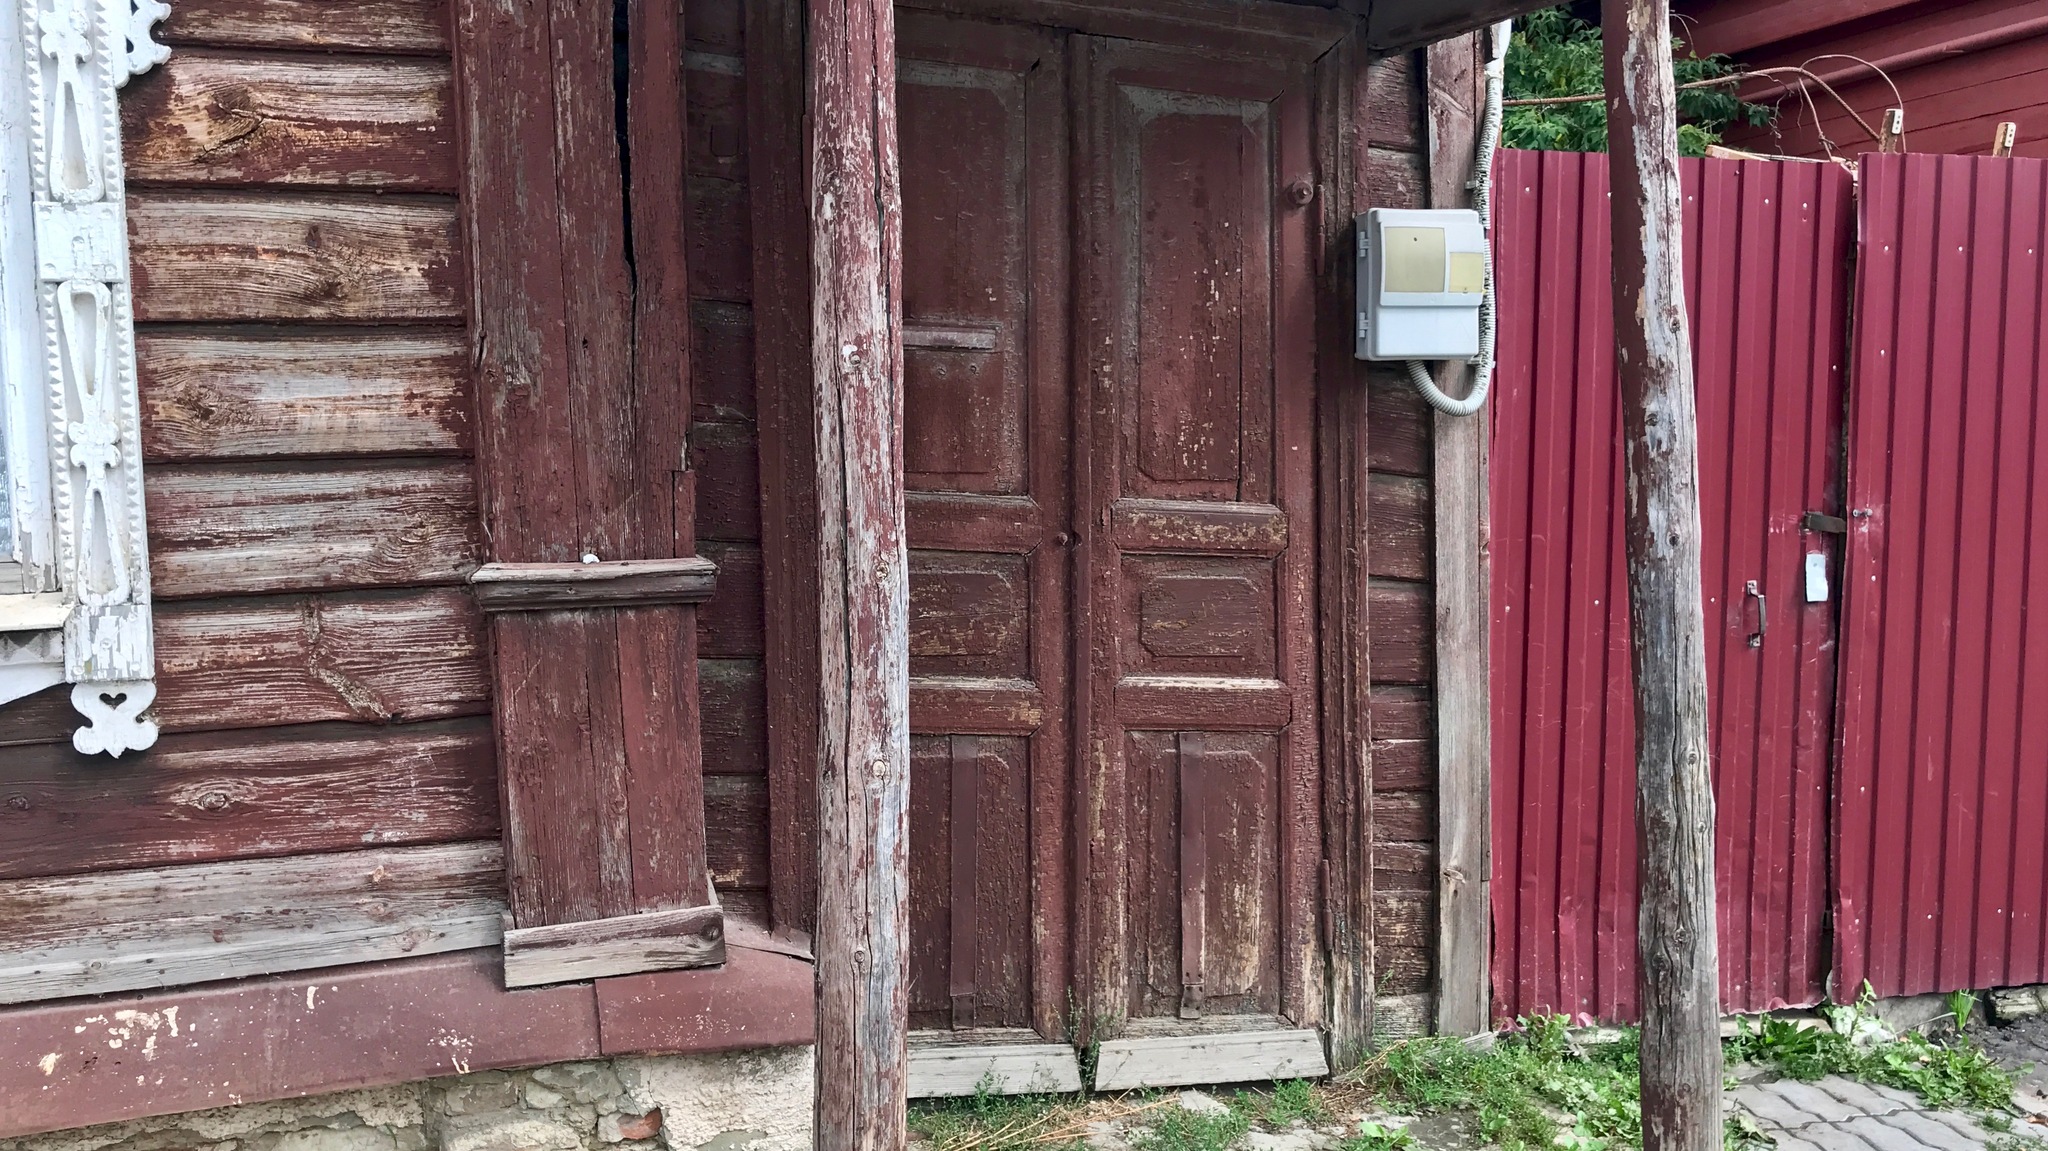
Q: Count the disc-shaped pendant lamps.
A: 0